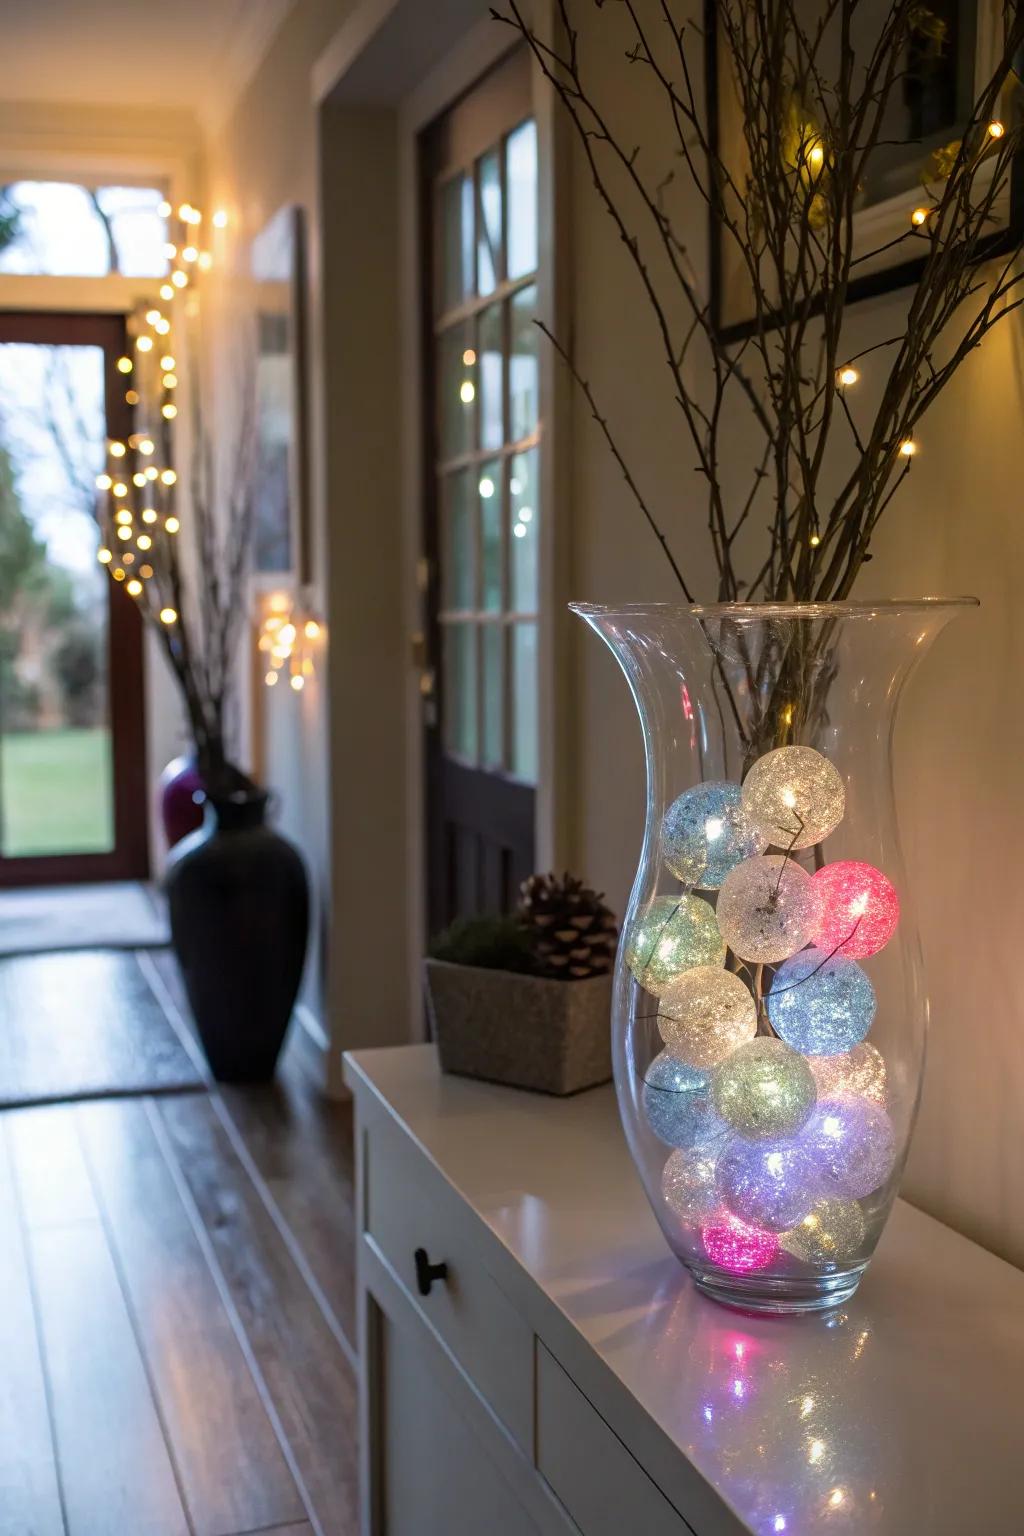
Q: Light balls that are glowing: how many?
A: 15